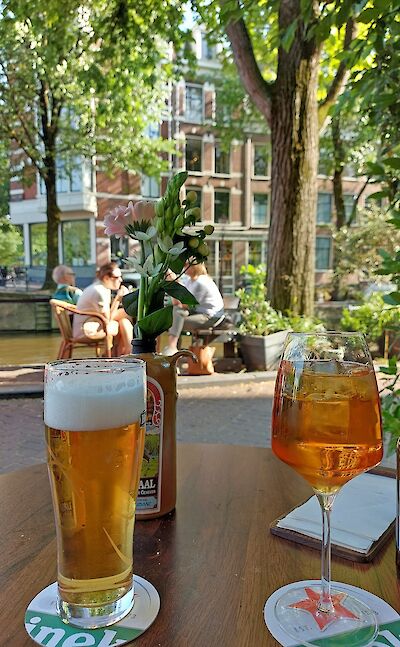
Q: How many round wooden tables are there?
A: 1